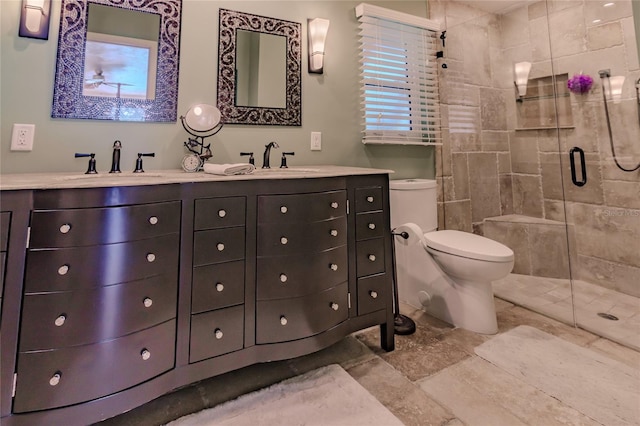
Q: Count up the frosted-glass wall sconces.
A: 2